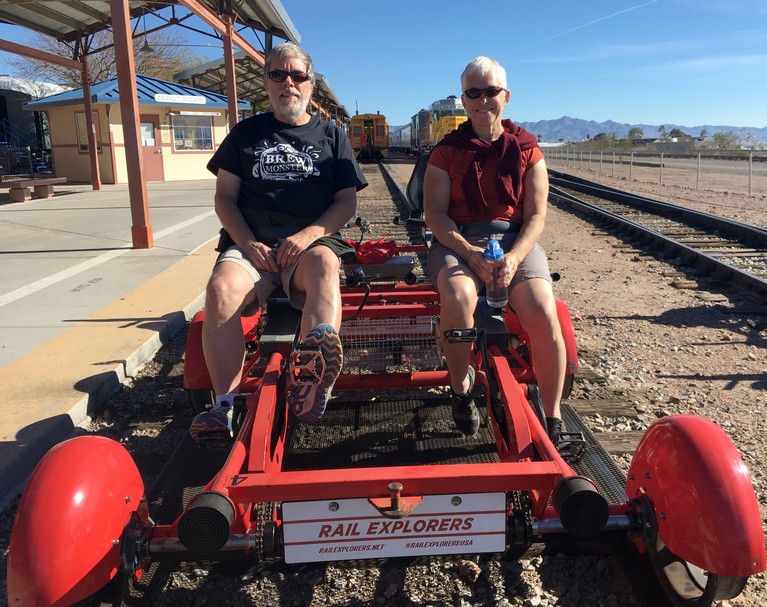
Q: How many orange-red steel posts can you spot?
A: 3